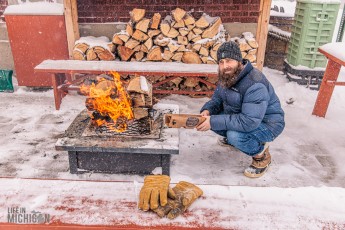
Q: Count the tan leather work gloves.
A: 2